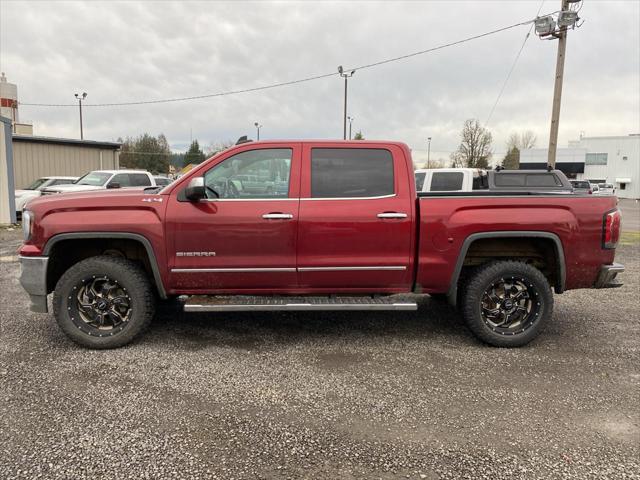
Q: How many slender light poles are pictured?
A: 5